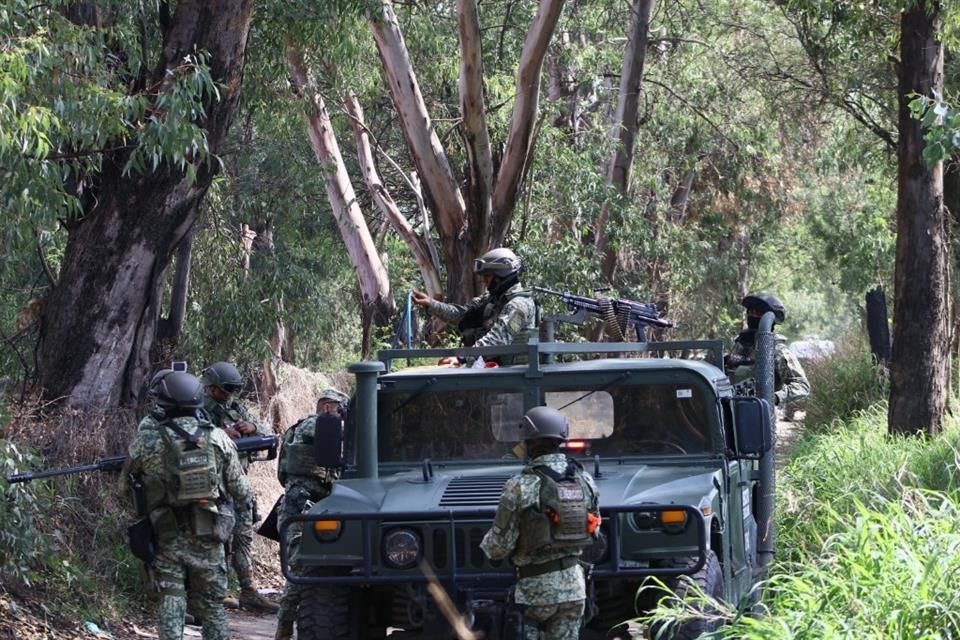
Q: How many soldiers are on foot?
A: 5